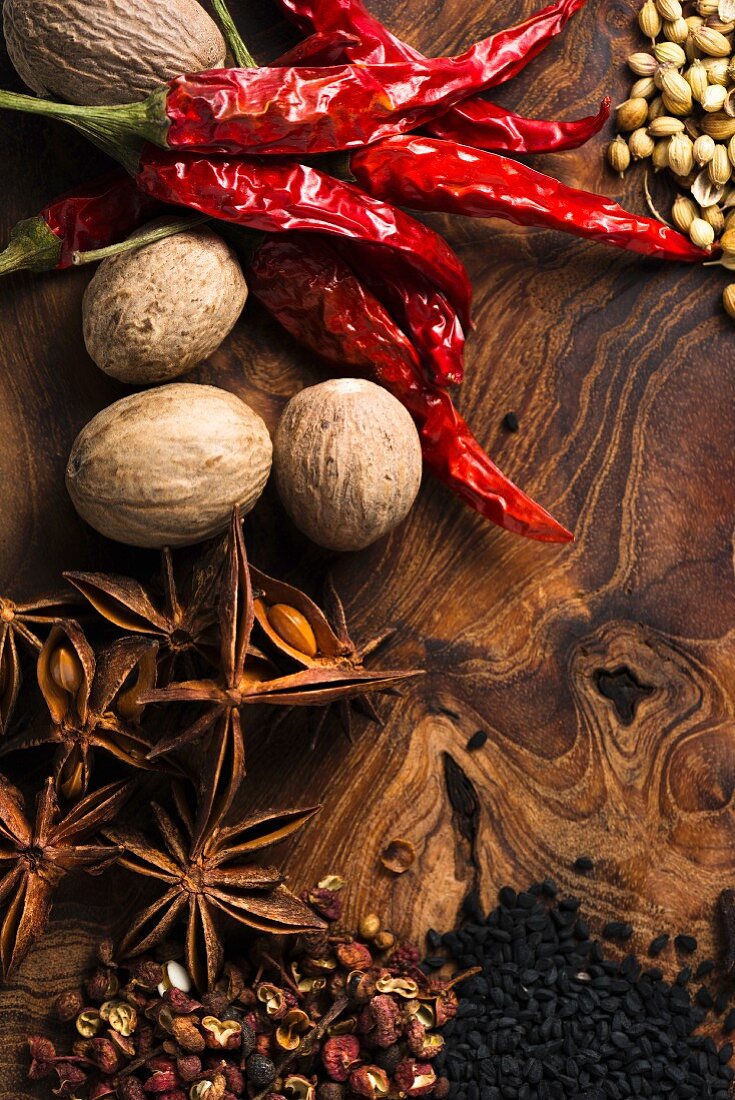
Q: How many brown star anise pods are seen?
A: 7